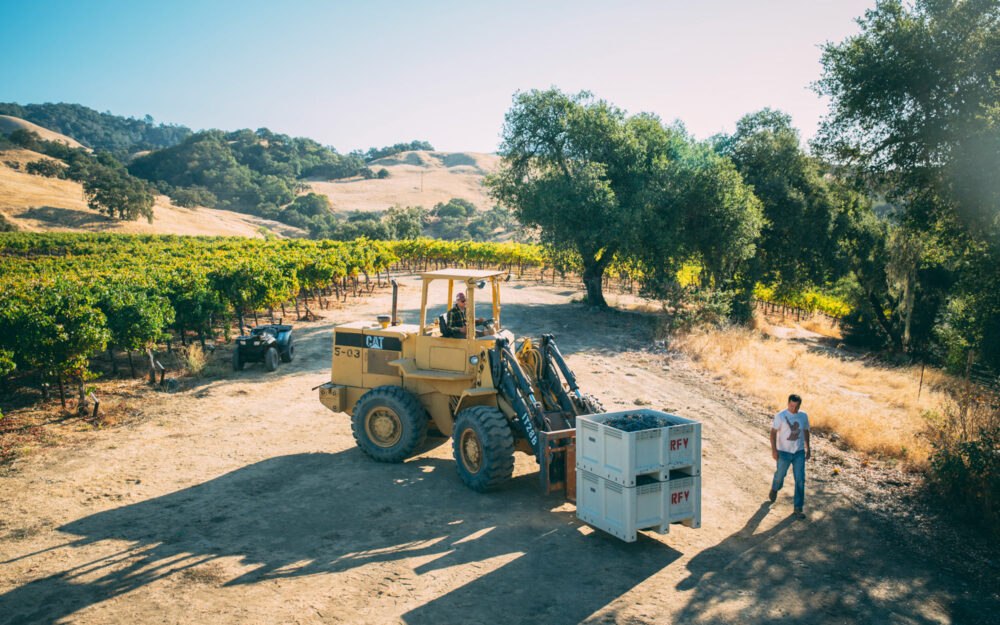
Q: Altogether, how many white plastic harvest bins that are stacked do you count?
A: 2